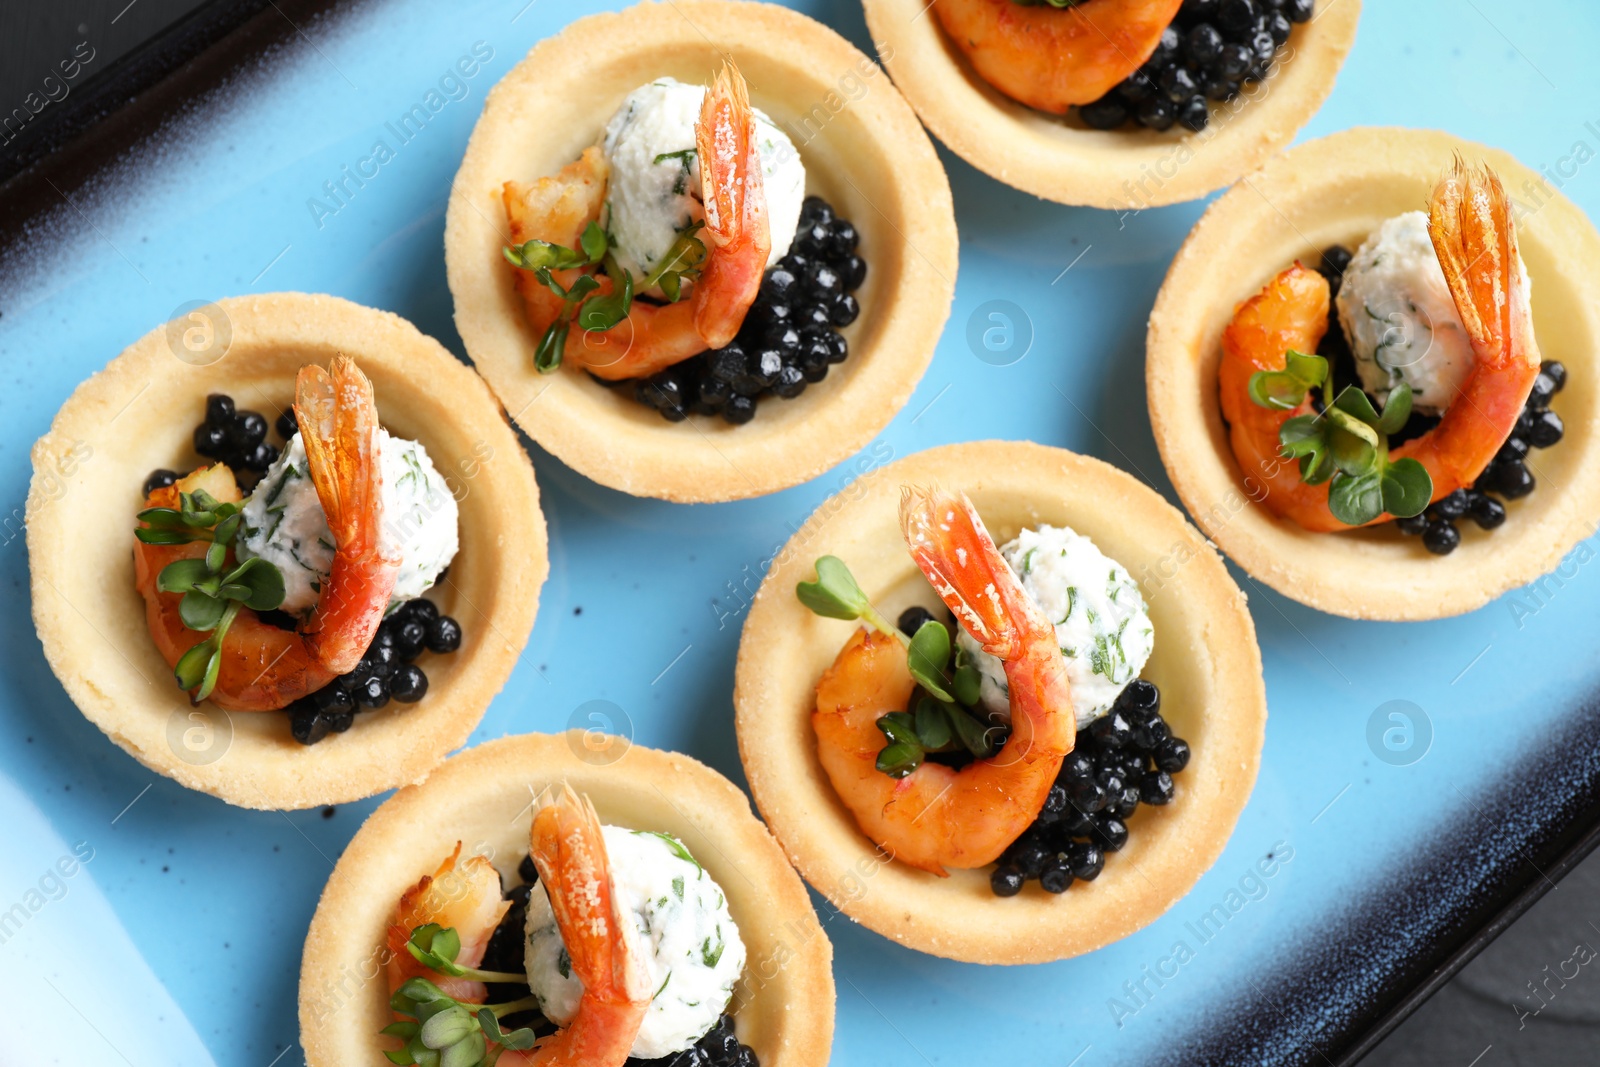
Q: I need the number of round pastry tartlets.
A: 6